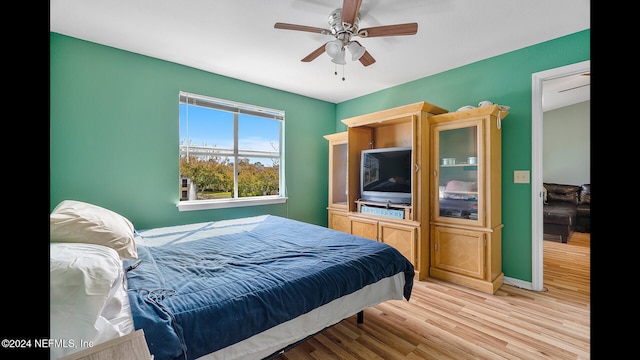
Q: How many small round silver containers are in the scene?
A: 2